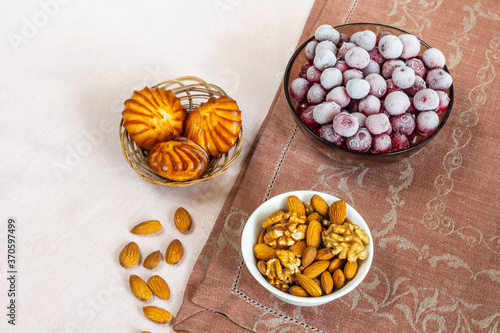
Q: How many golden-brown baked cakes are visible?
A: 3